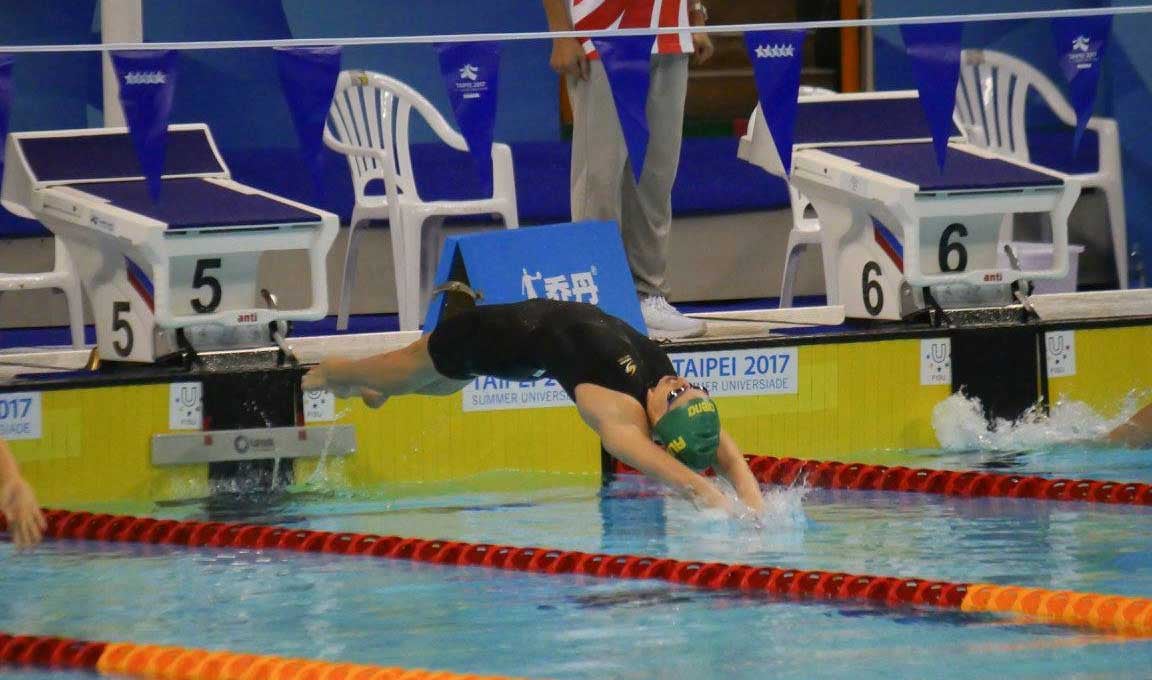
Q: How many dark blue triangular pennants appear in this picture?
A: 8